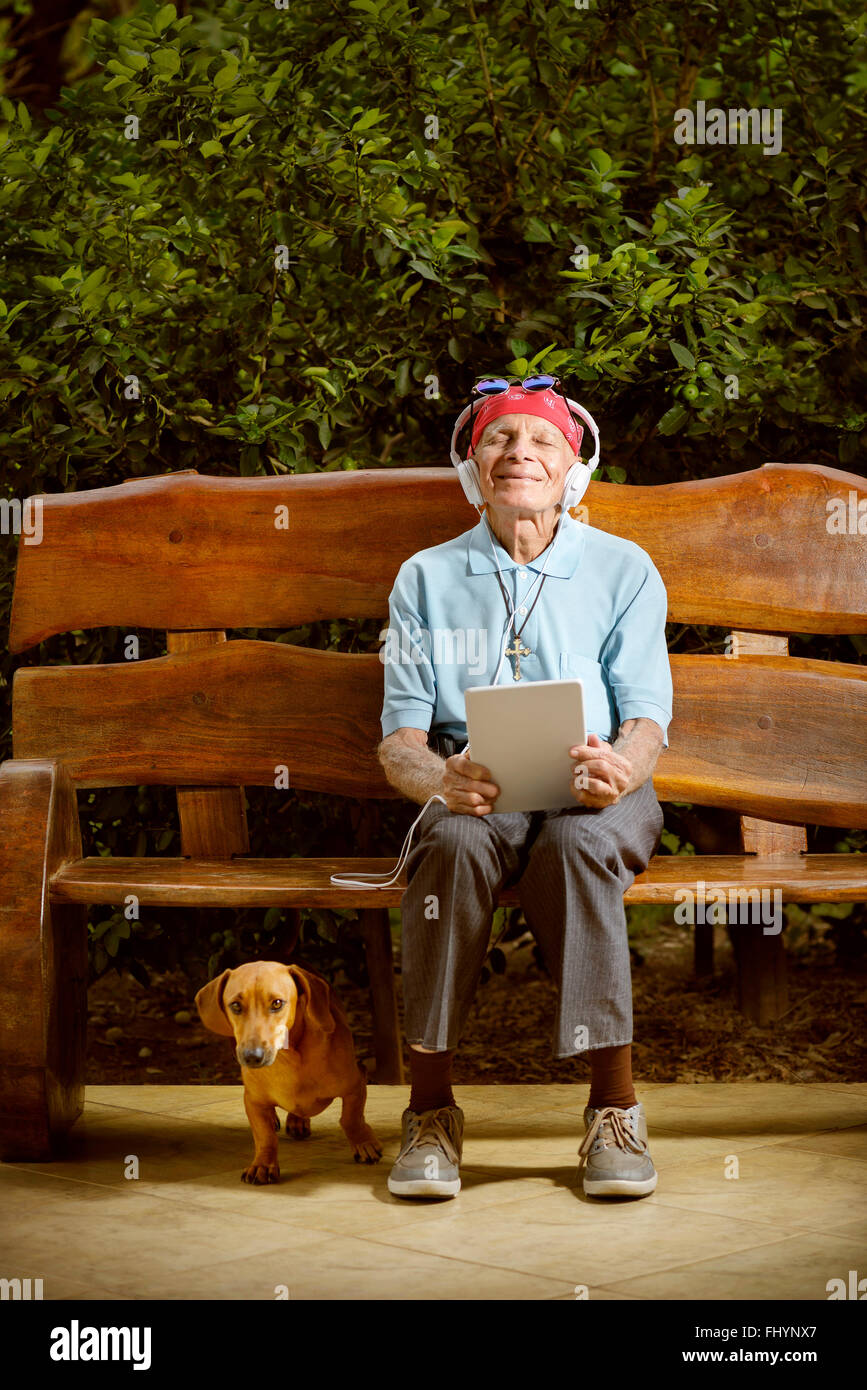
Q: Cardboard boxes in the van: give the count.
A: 0